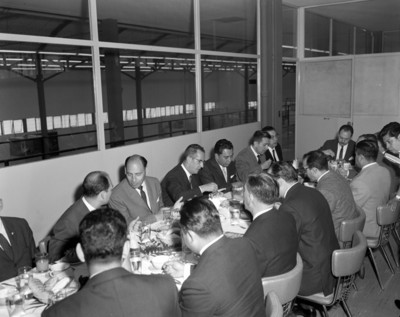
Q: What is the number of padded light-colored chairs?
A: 5